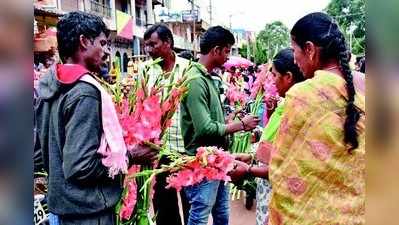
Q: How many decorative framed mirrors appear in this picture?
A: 0